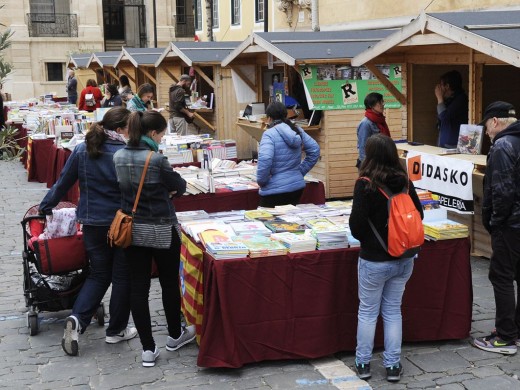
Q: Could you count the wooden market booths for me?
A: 6